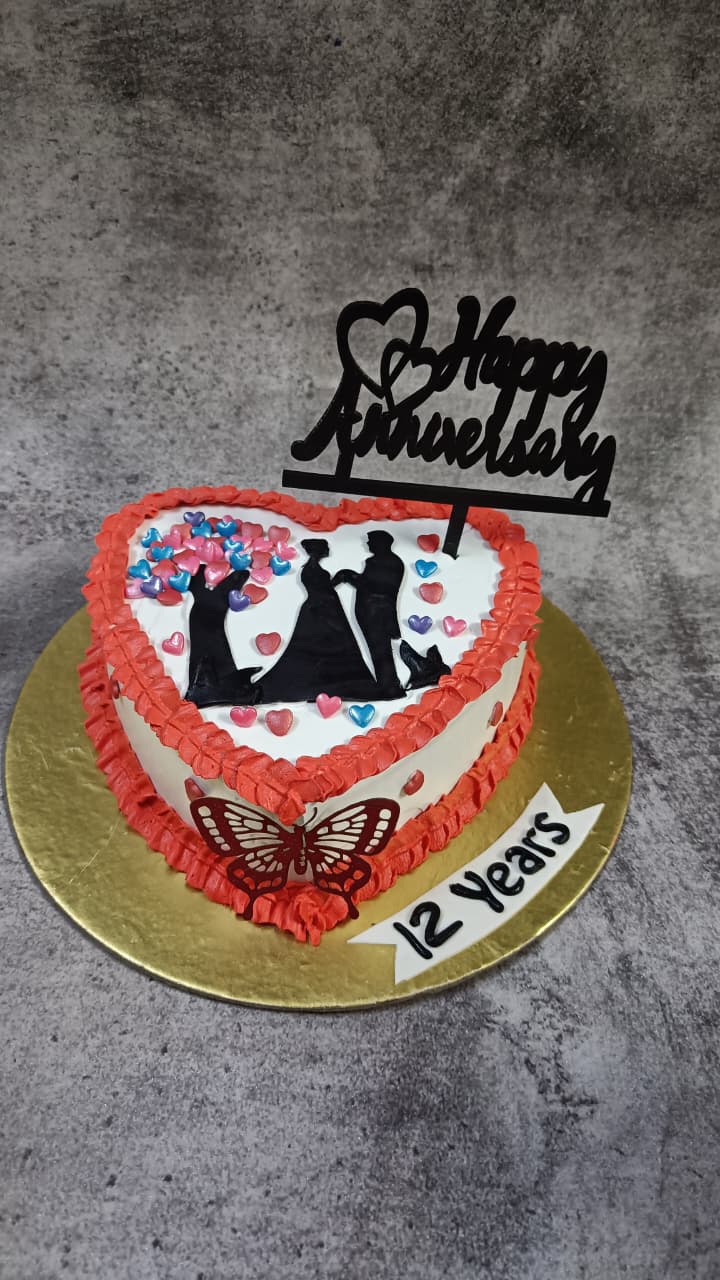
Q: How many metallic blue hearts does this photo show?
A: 11